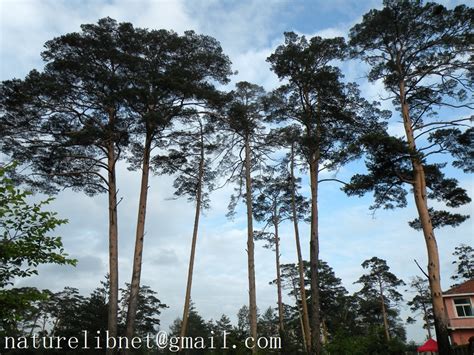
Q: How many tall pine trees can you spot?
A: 8